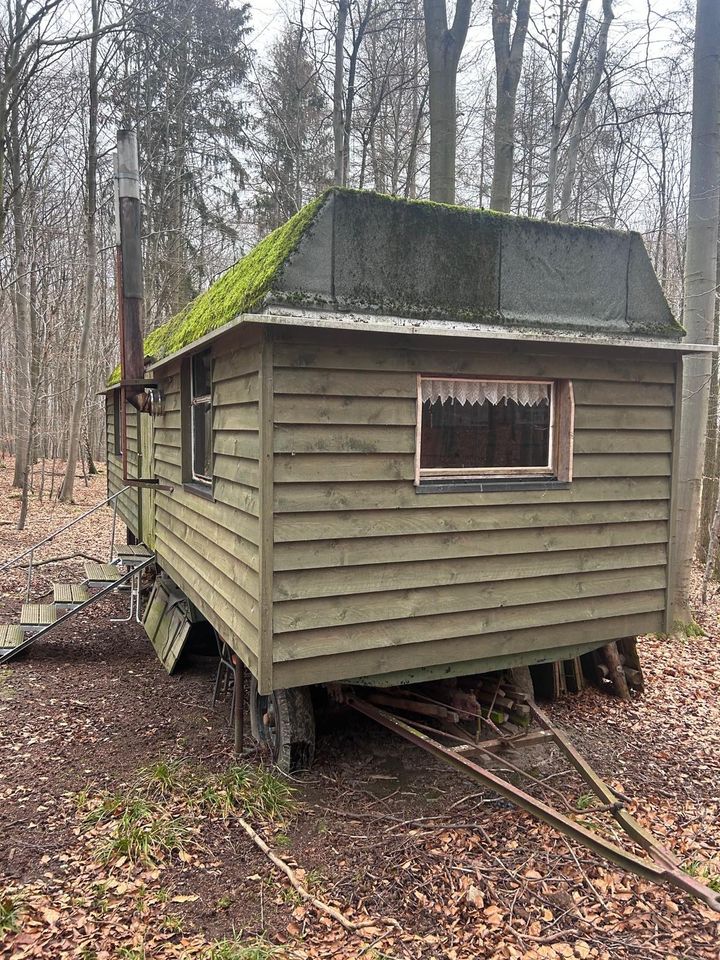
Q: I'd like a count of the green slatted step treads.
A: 5